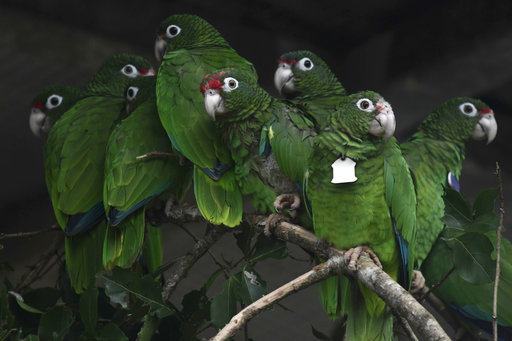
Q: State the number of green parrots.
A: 8